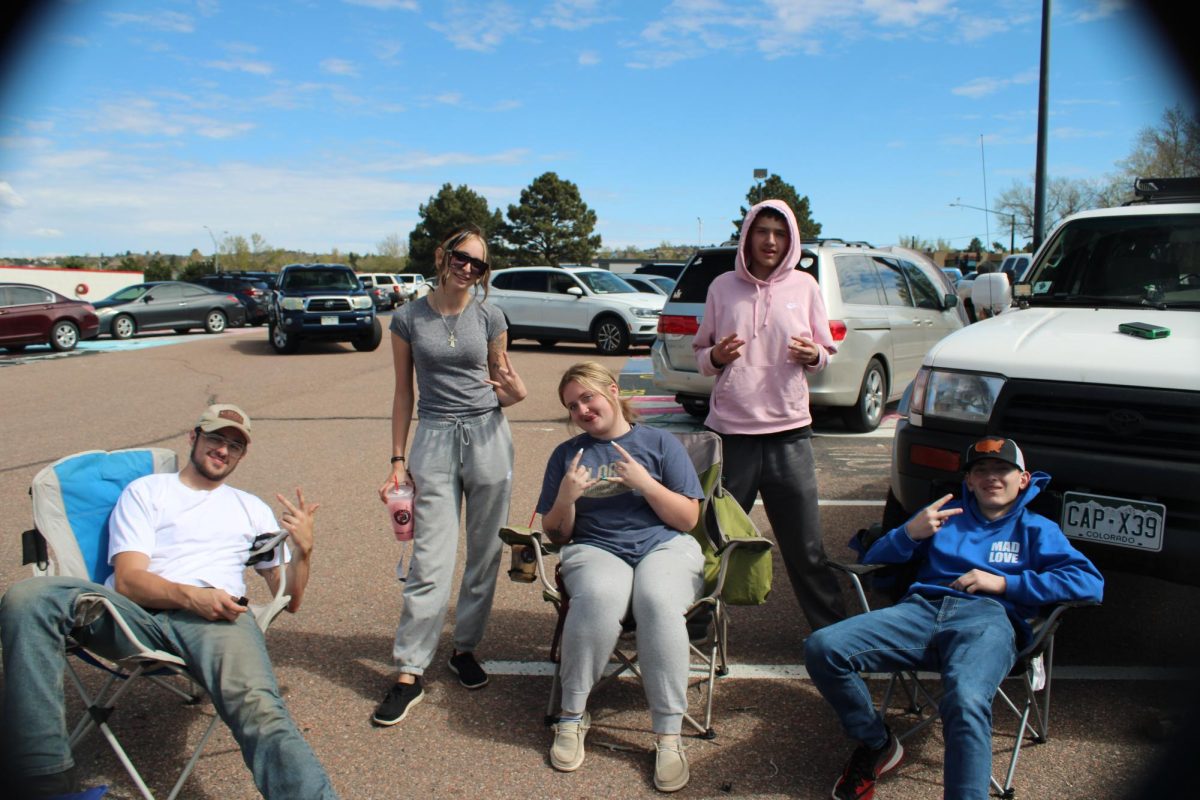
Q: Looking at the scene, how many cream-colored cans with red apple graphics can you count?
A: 0